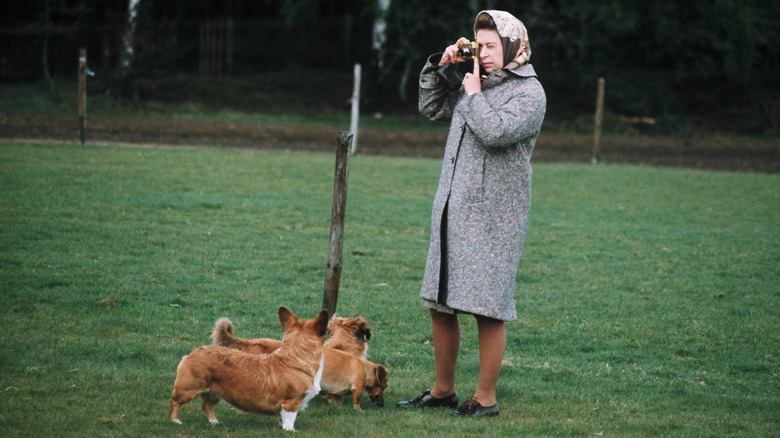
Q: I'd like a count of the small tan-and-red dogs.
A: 3